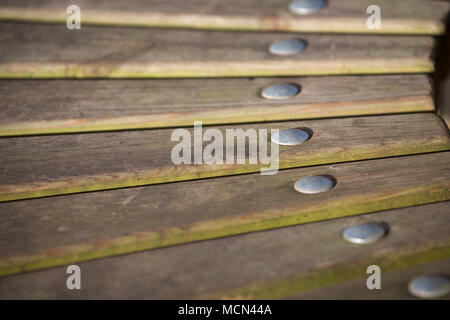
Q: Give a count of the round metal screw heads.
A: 7